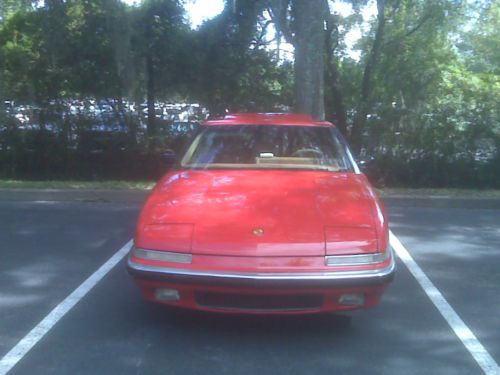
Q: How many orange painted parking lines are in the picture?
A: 0